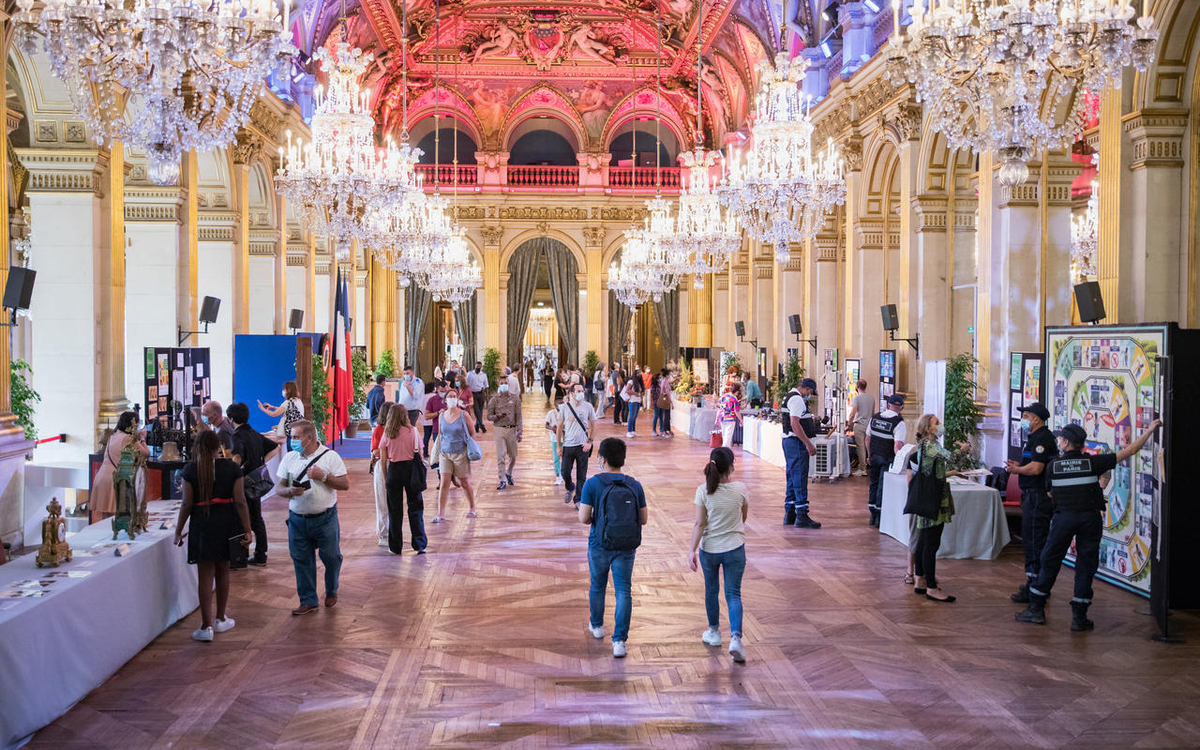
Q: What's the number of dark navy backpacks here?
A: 1